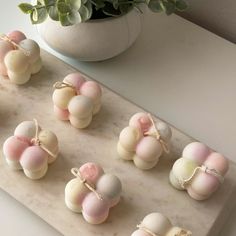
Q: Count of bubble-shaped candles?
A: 7